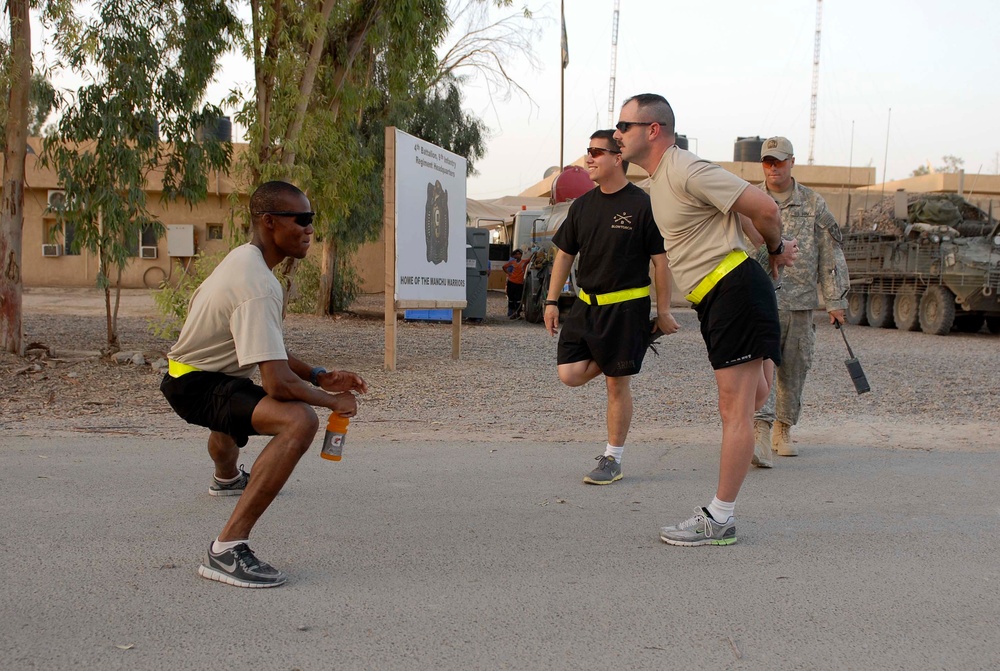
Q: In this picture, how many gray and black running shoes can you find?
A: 2